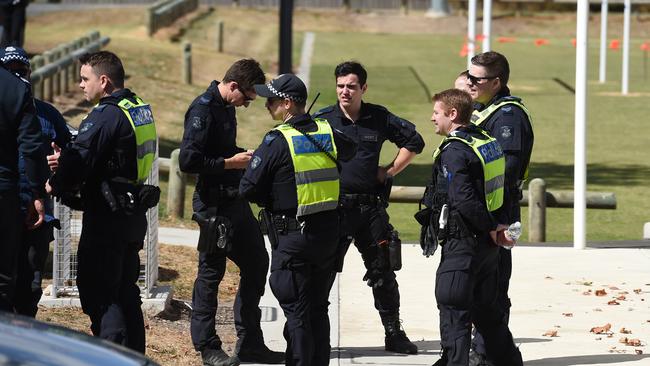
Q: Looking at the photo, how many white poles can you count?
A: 5